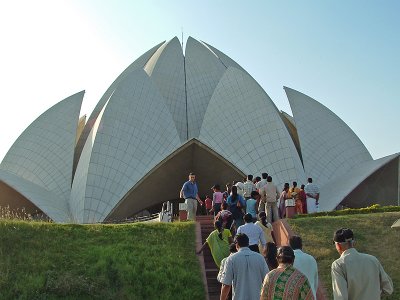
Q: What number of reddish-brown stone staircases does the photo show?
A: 1